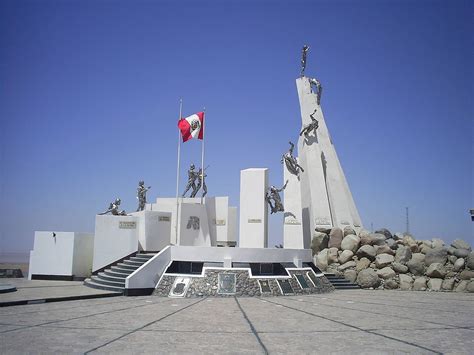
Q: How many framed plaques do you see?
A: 6